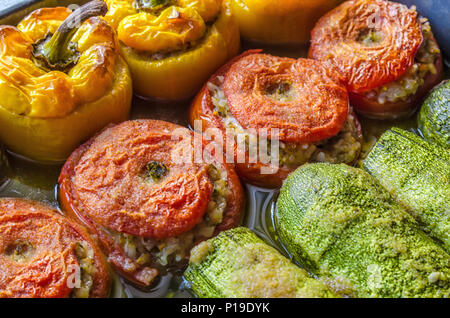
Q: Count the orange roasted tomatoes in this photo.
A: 4